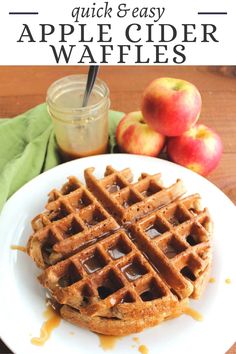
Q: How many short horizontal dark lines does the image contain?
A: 2